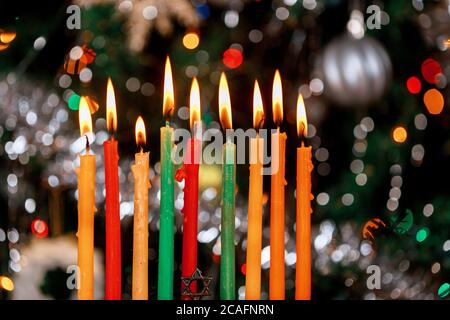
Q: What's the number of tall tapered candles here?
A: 9